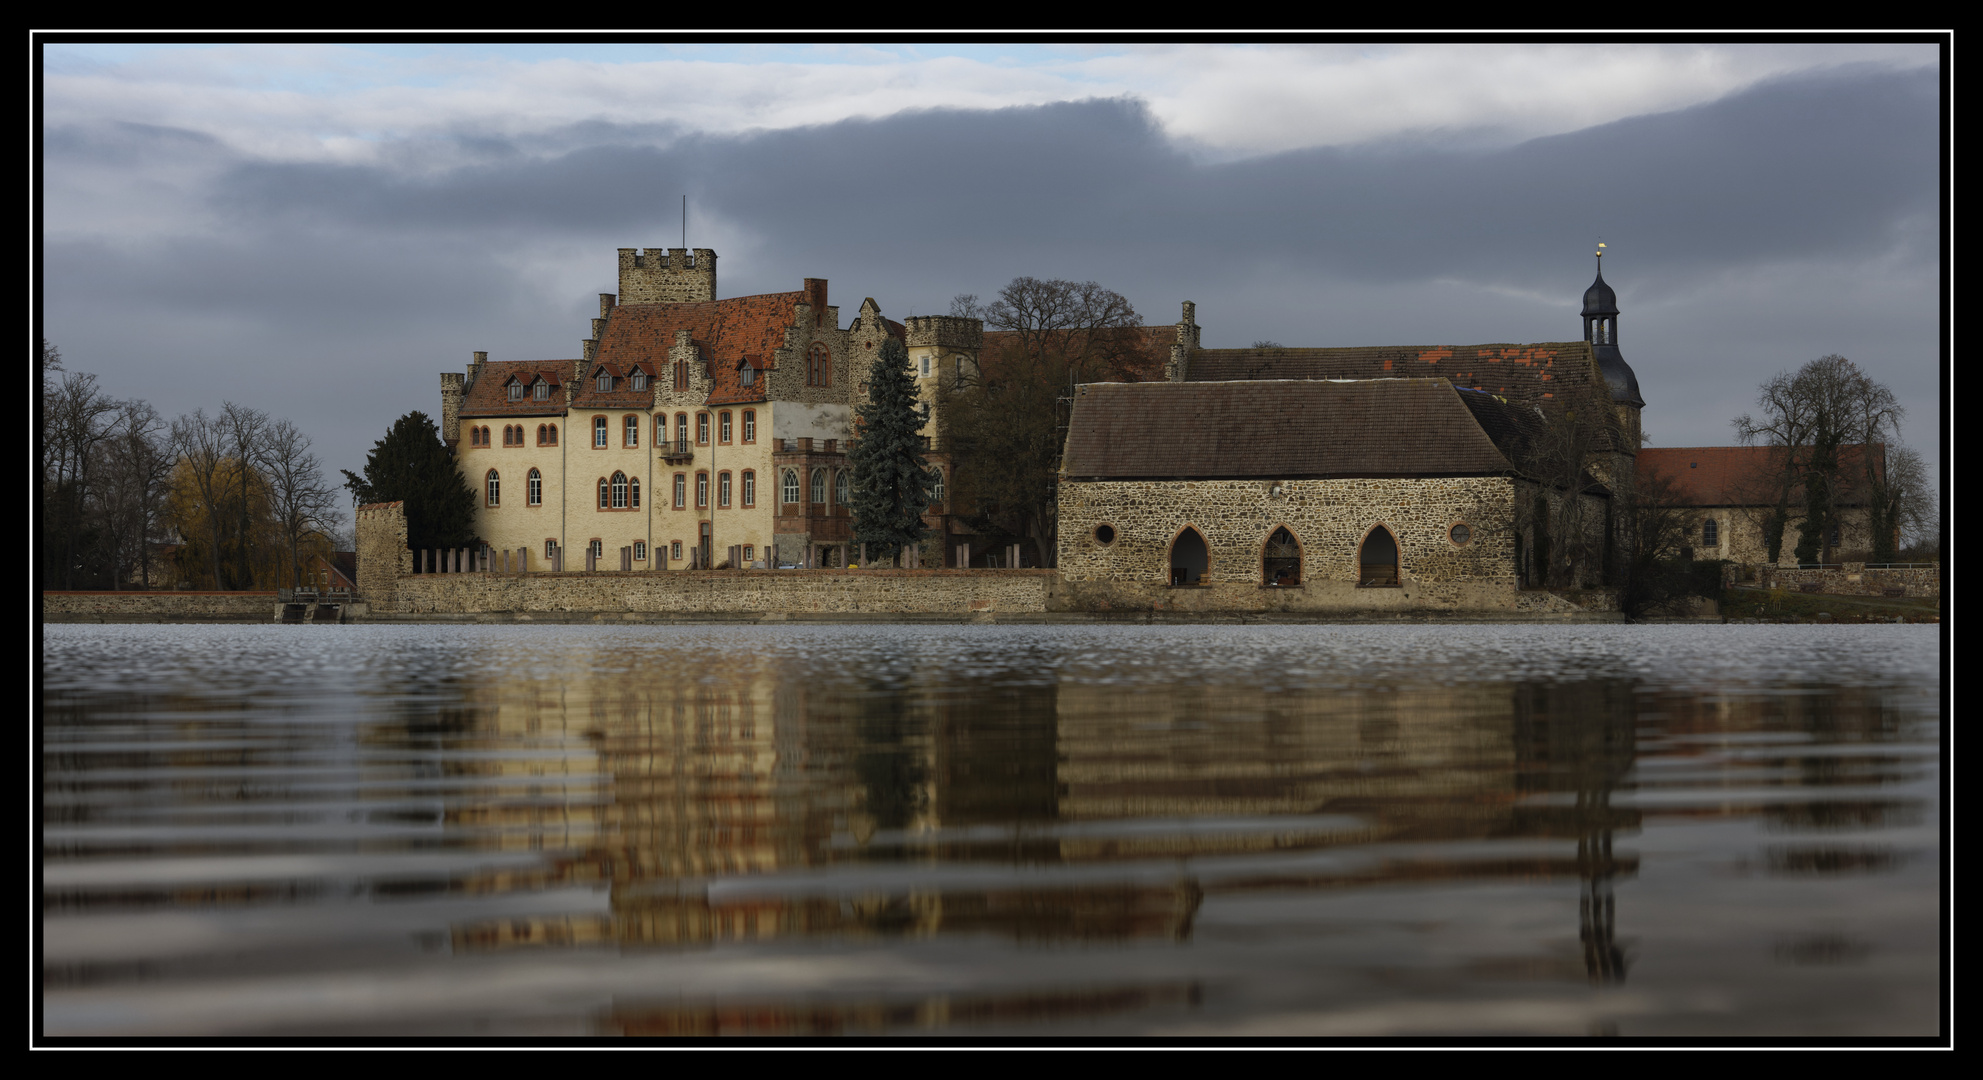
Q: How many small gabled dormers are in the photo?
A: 5